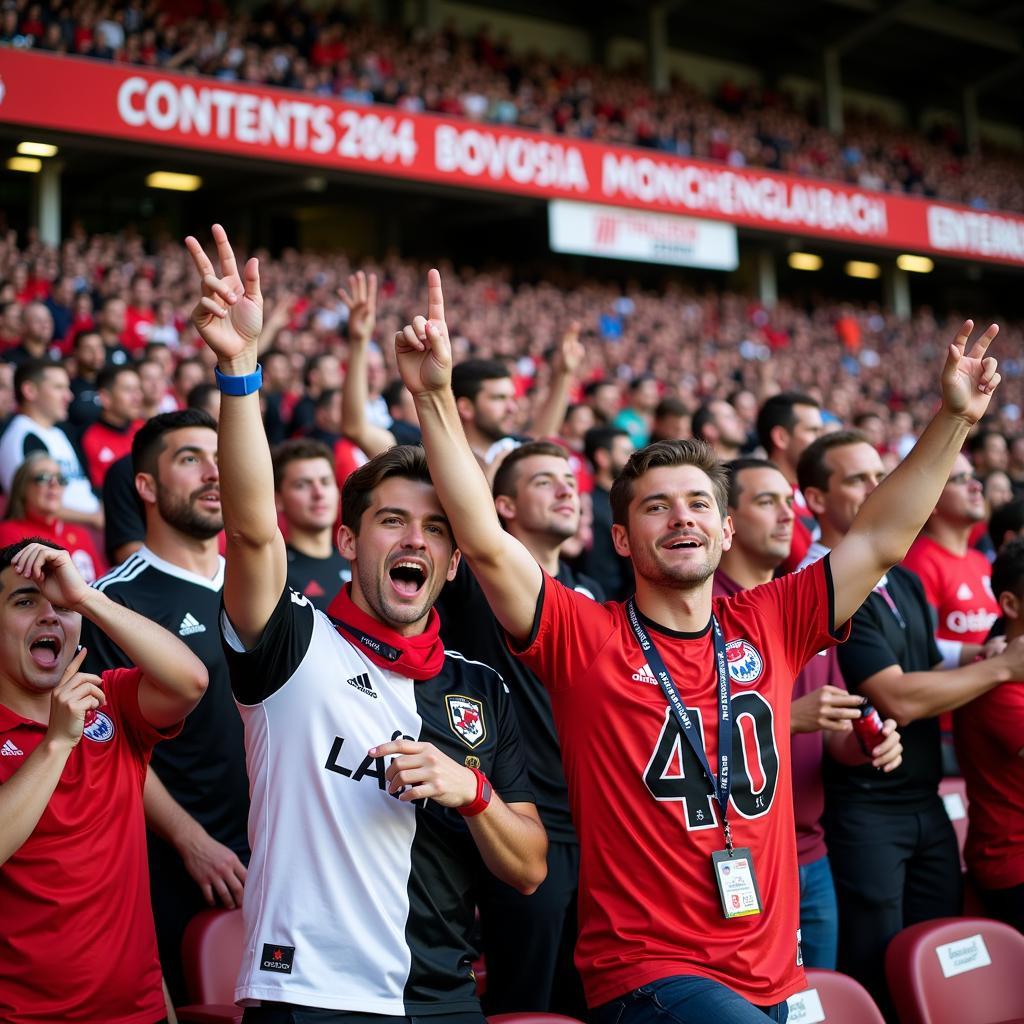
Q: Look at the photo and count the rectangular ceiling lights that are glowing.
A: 6